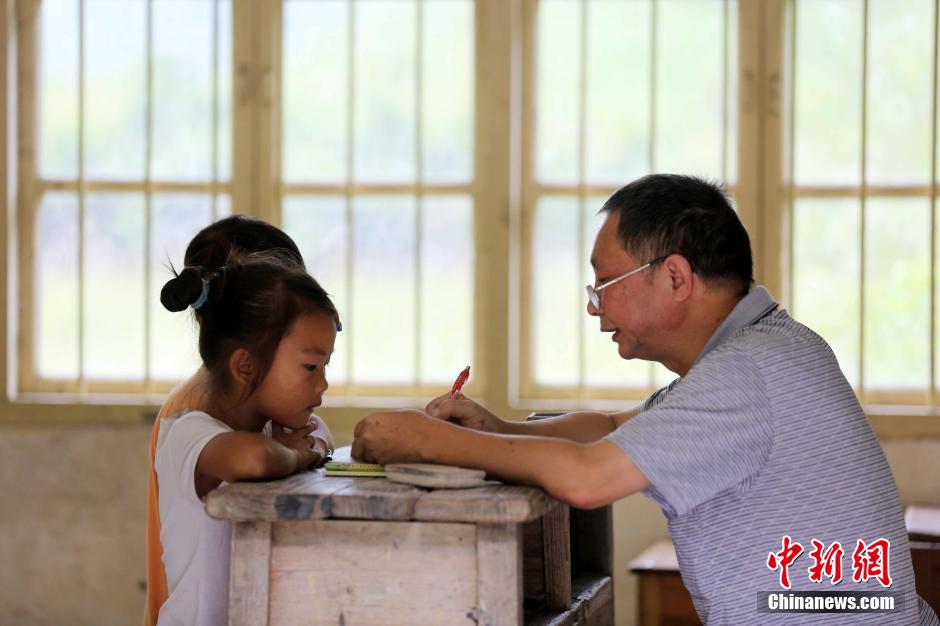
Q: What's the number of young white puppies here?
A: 0